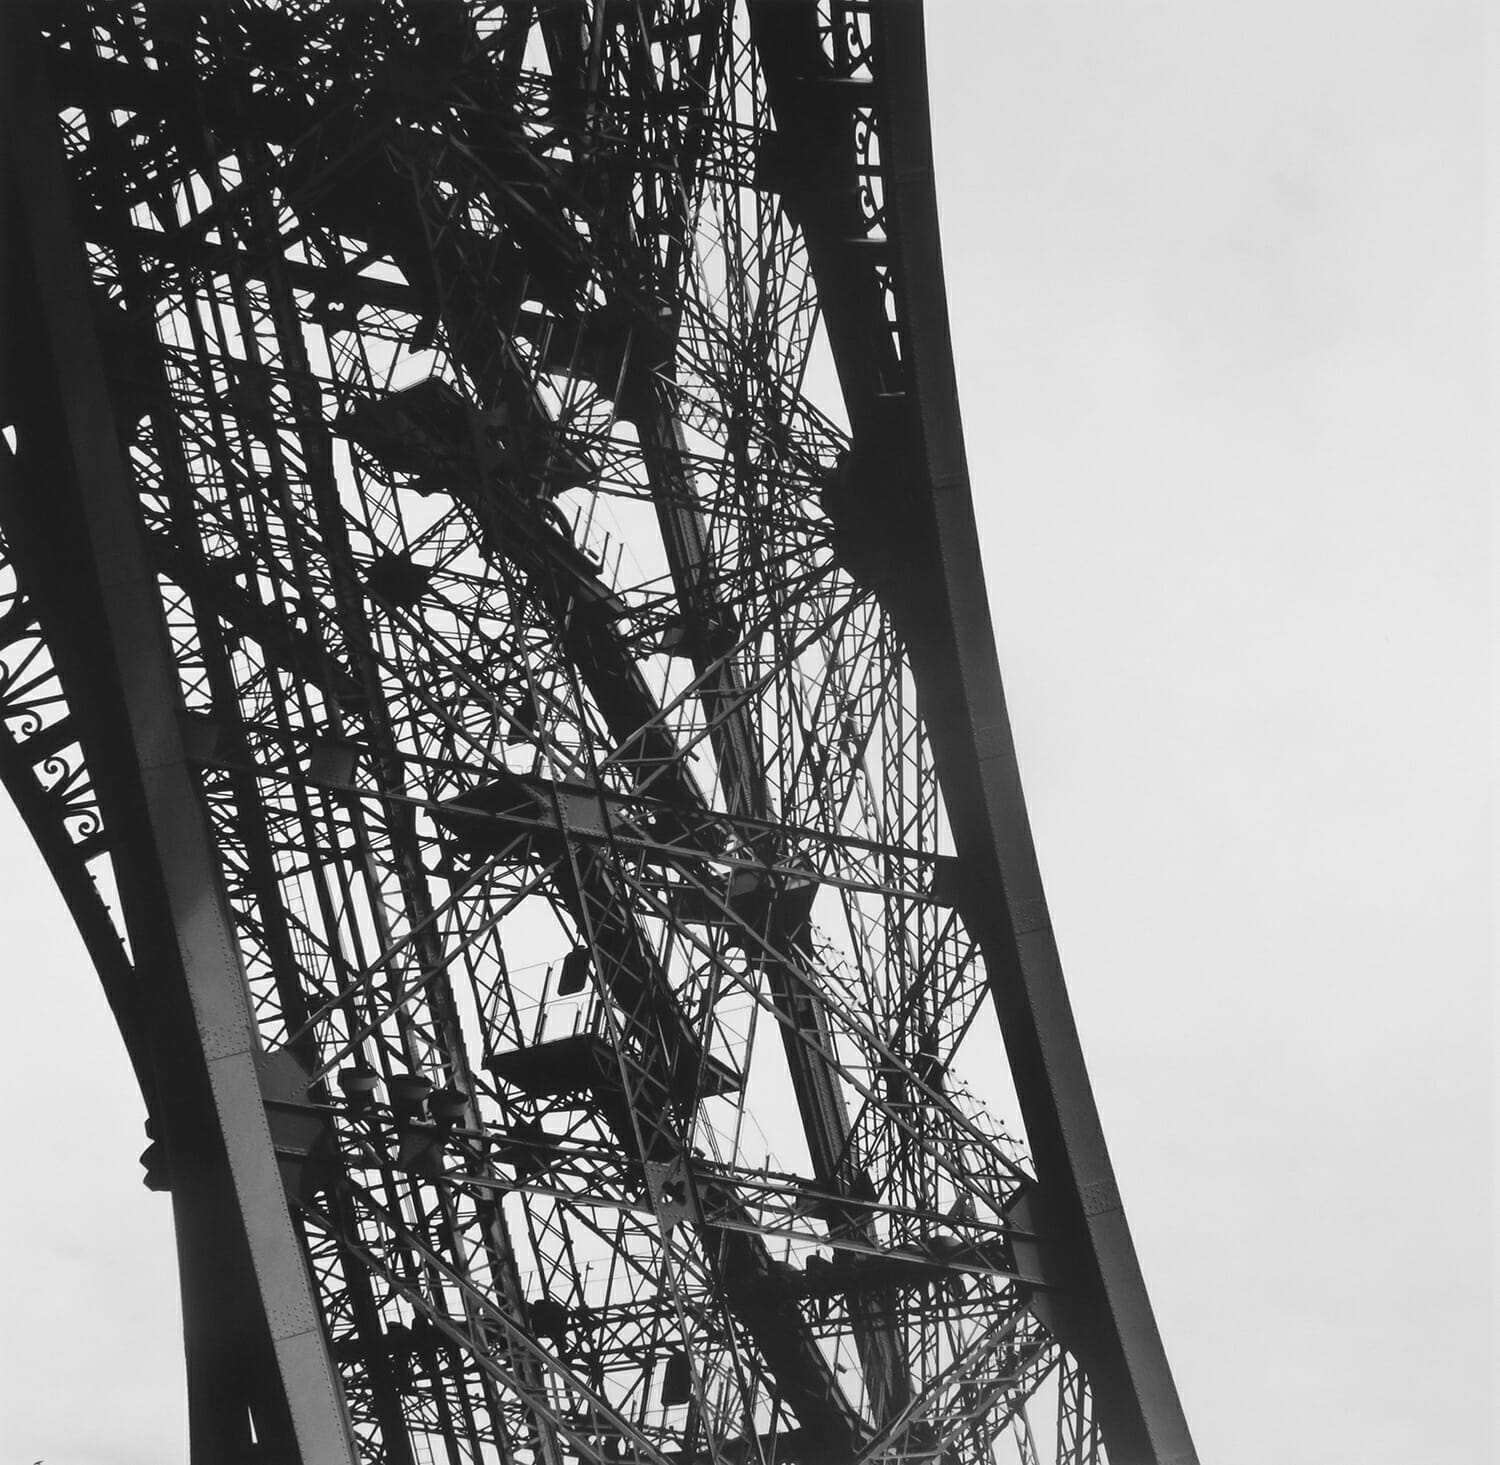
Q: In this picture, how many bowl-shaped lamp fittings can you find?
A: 3